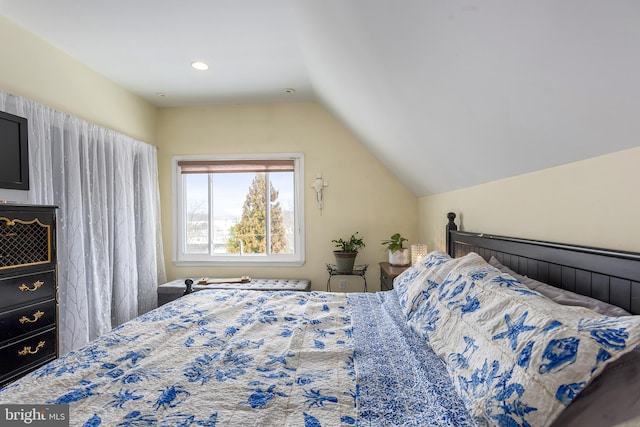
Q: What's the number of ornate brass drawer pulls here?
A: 3